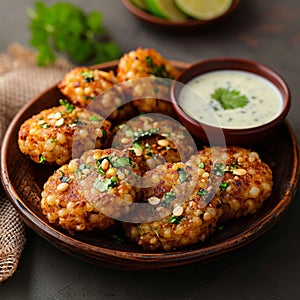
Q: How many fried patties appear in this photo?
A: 7